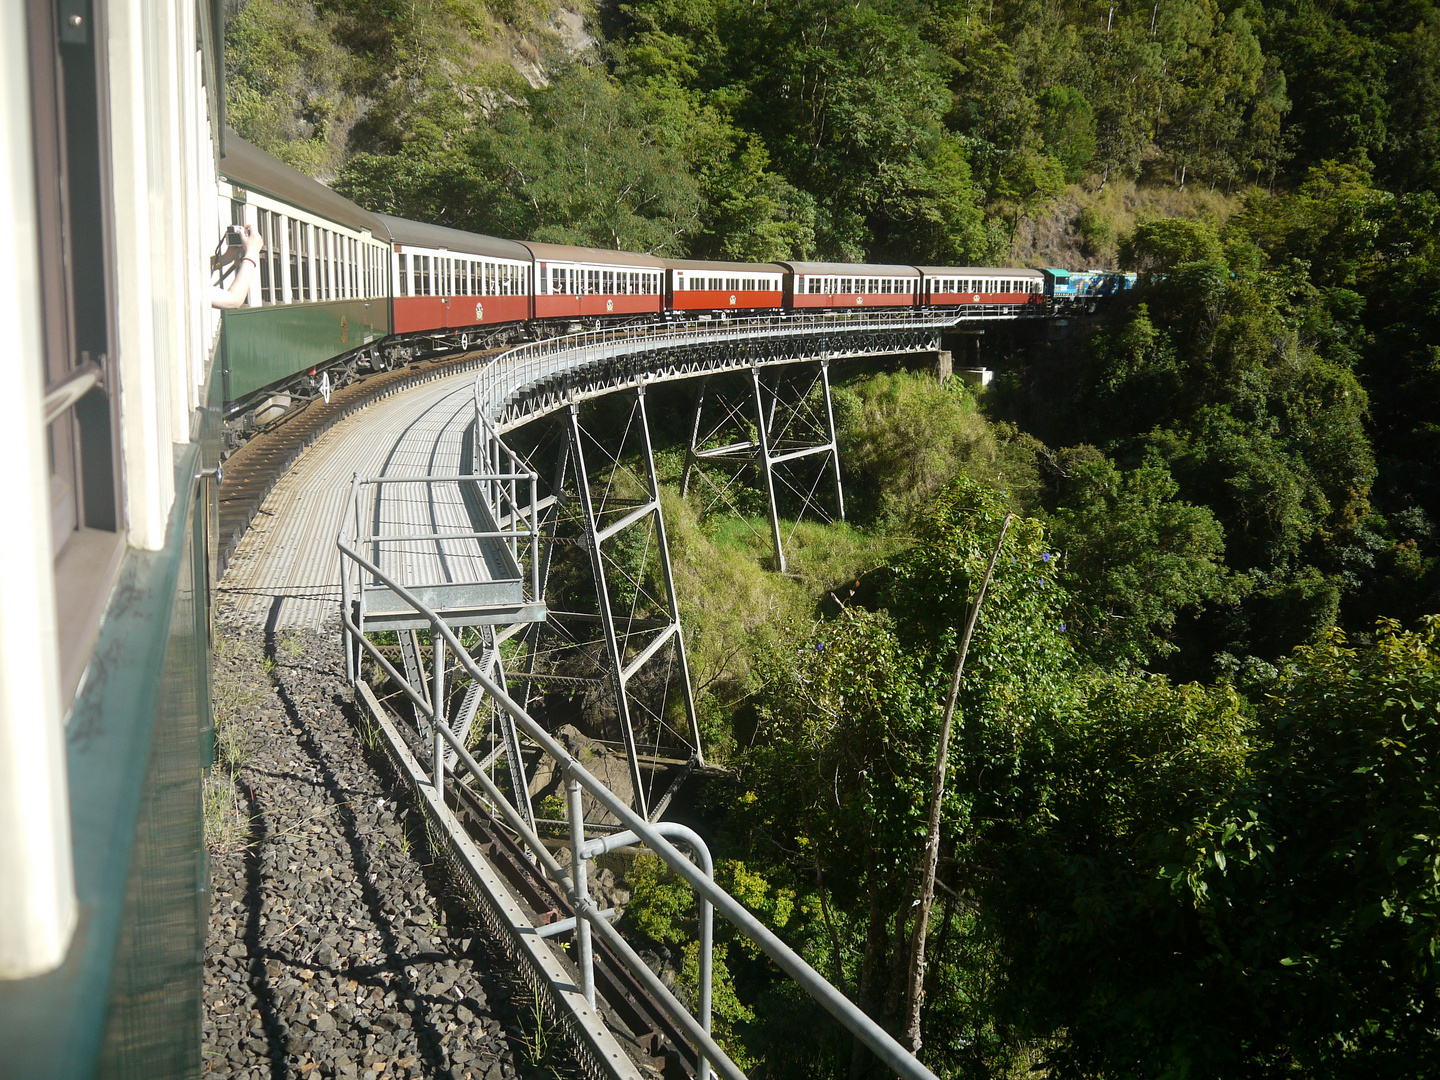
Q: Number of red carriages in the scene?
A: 5